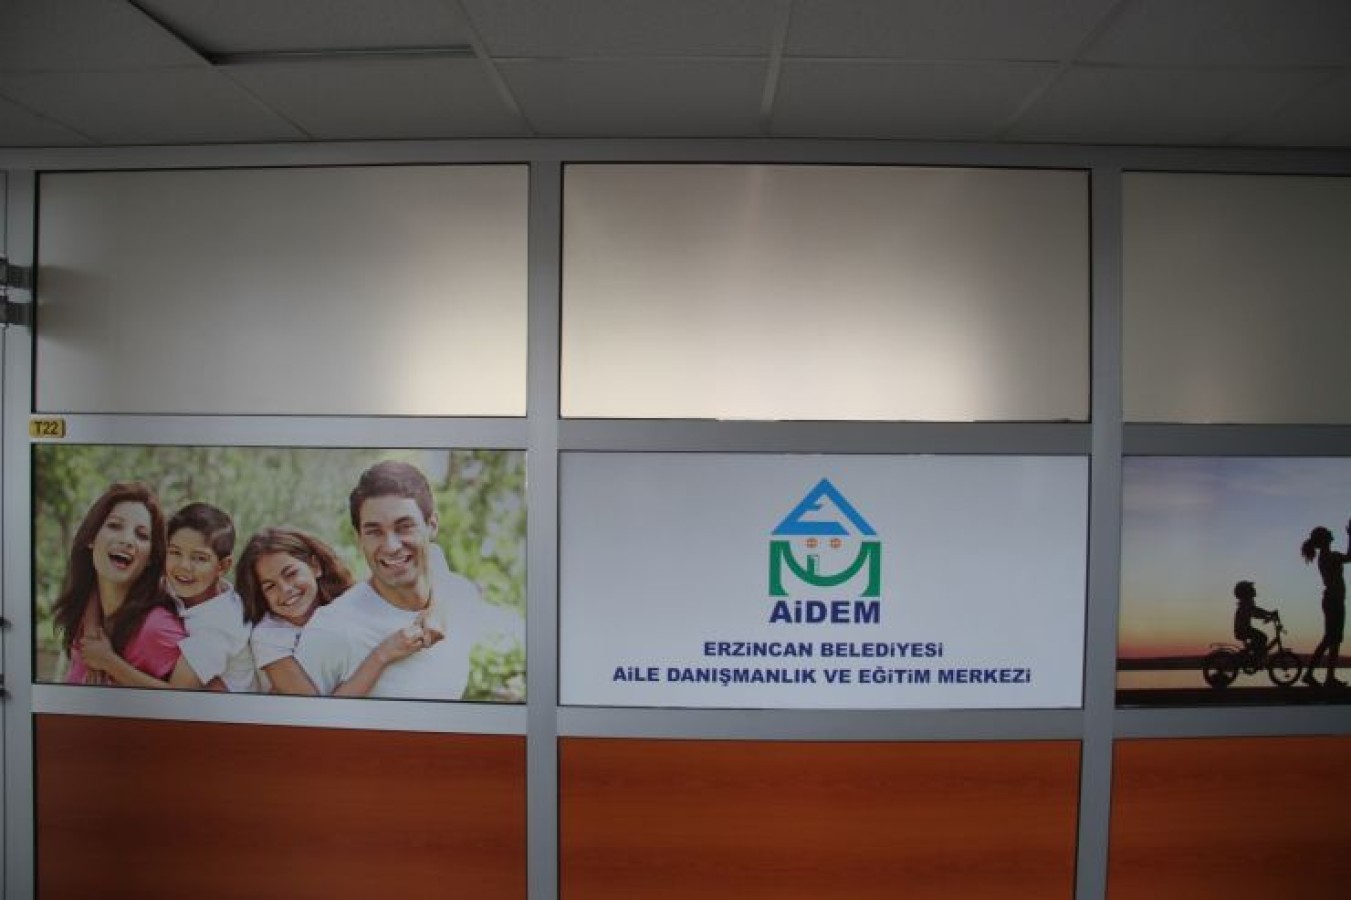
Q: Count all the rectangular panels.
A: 9